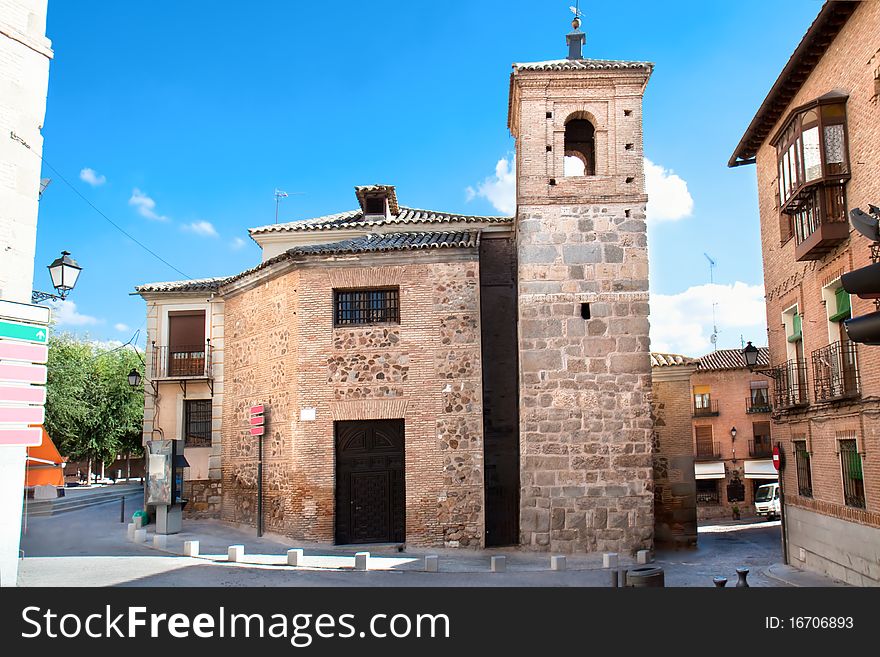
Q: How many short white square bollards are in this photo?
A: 13